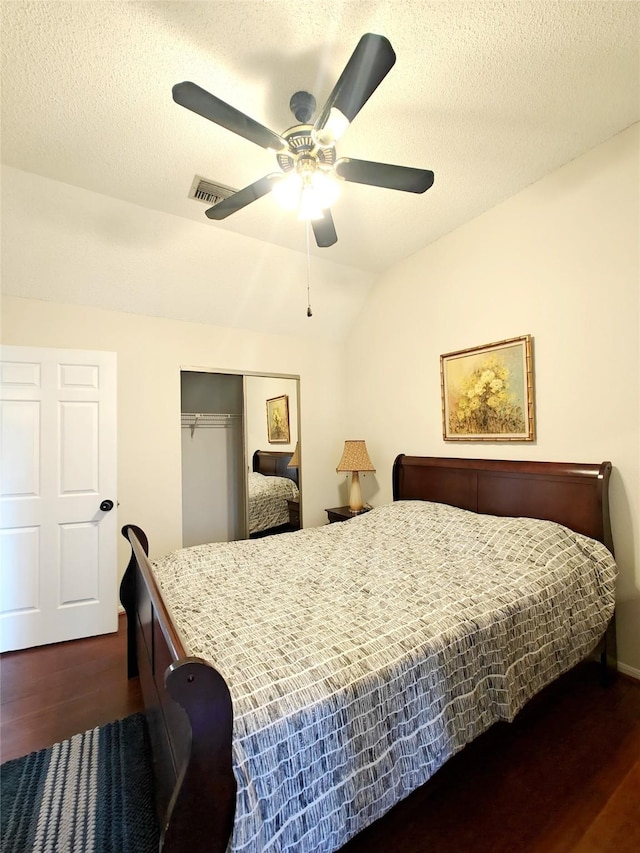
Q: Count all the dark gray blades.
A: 5